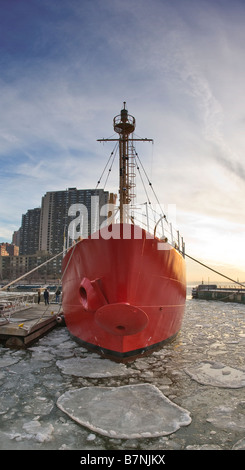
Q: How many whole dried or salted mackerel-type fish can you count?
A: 0